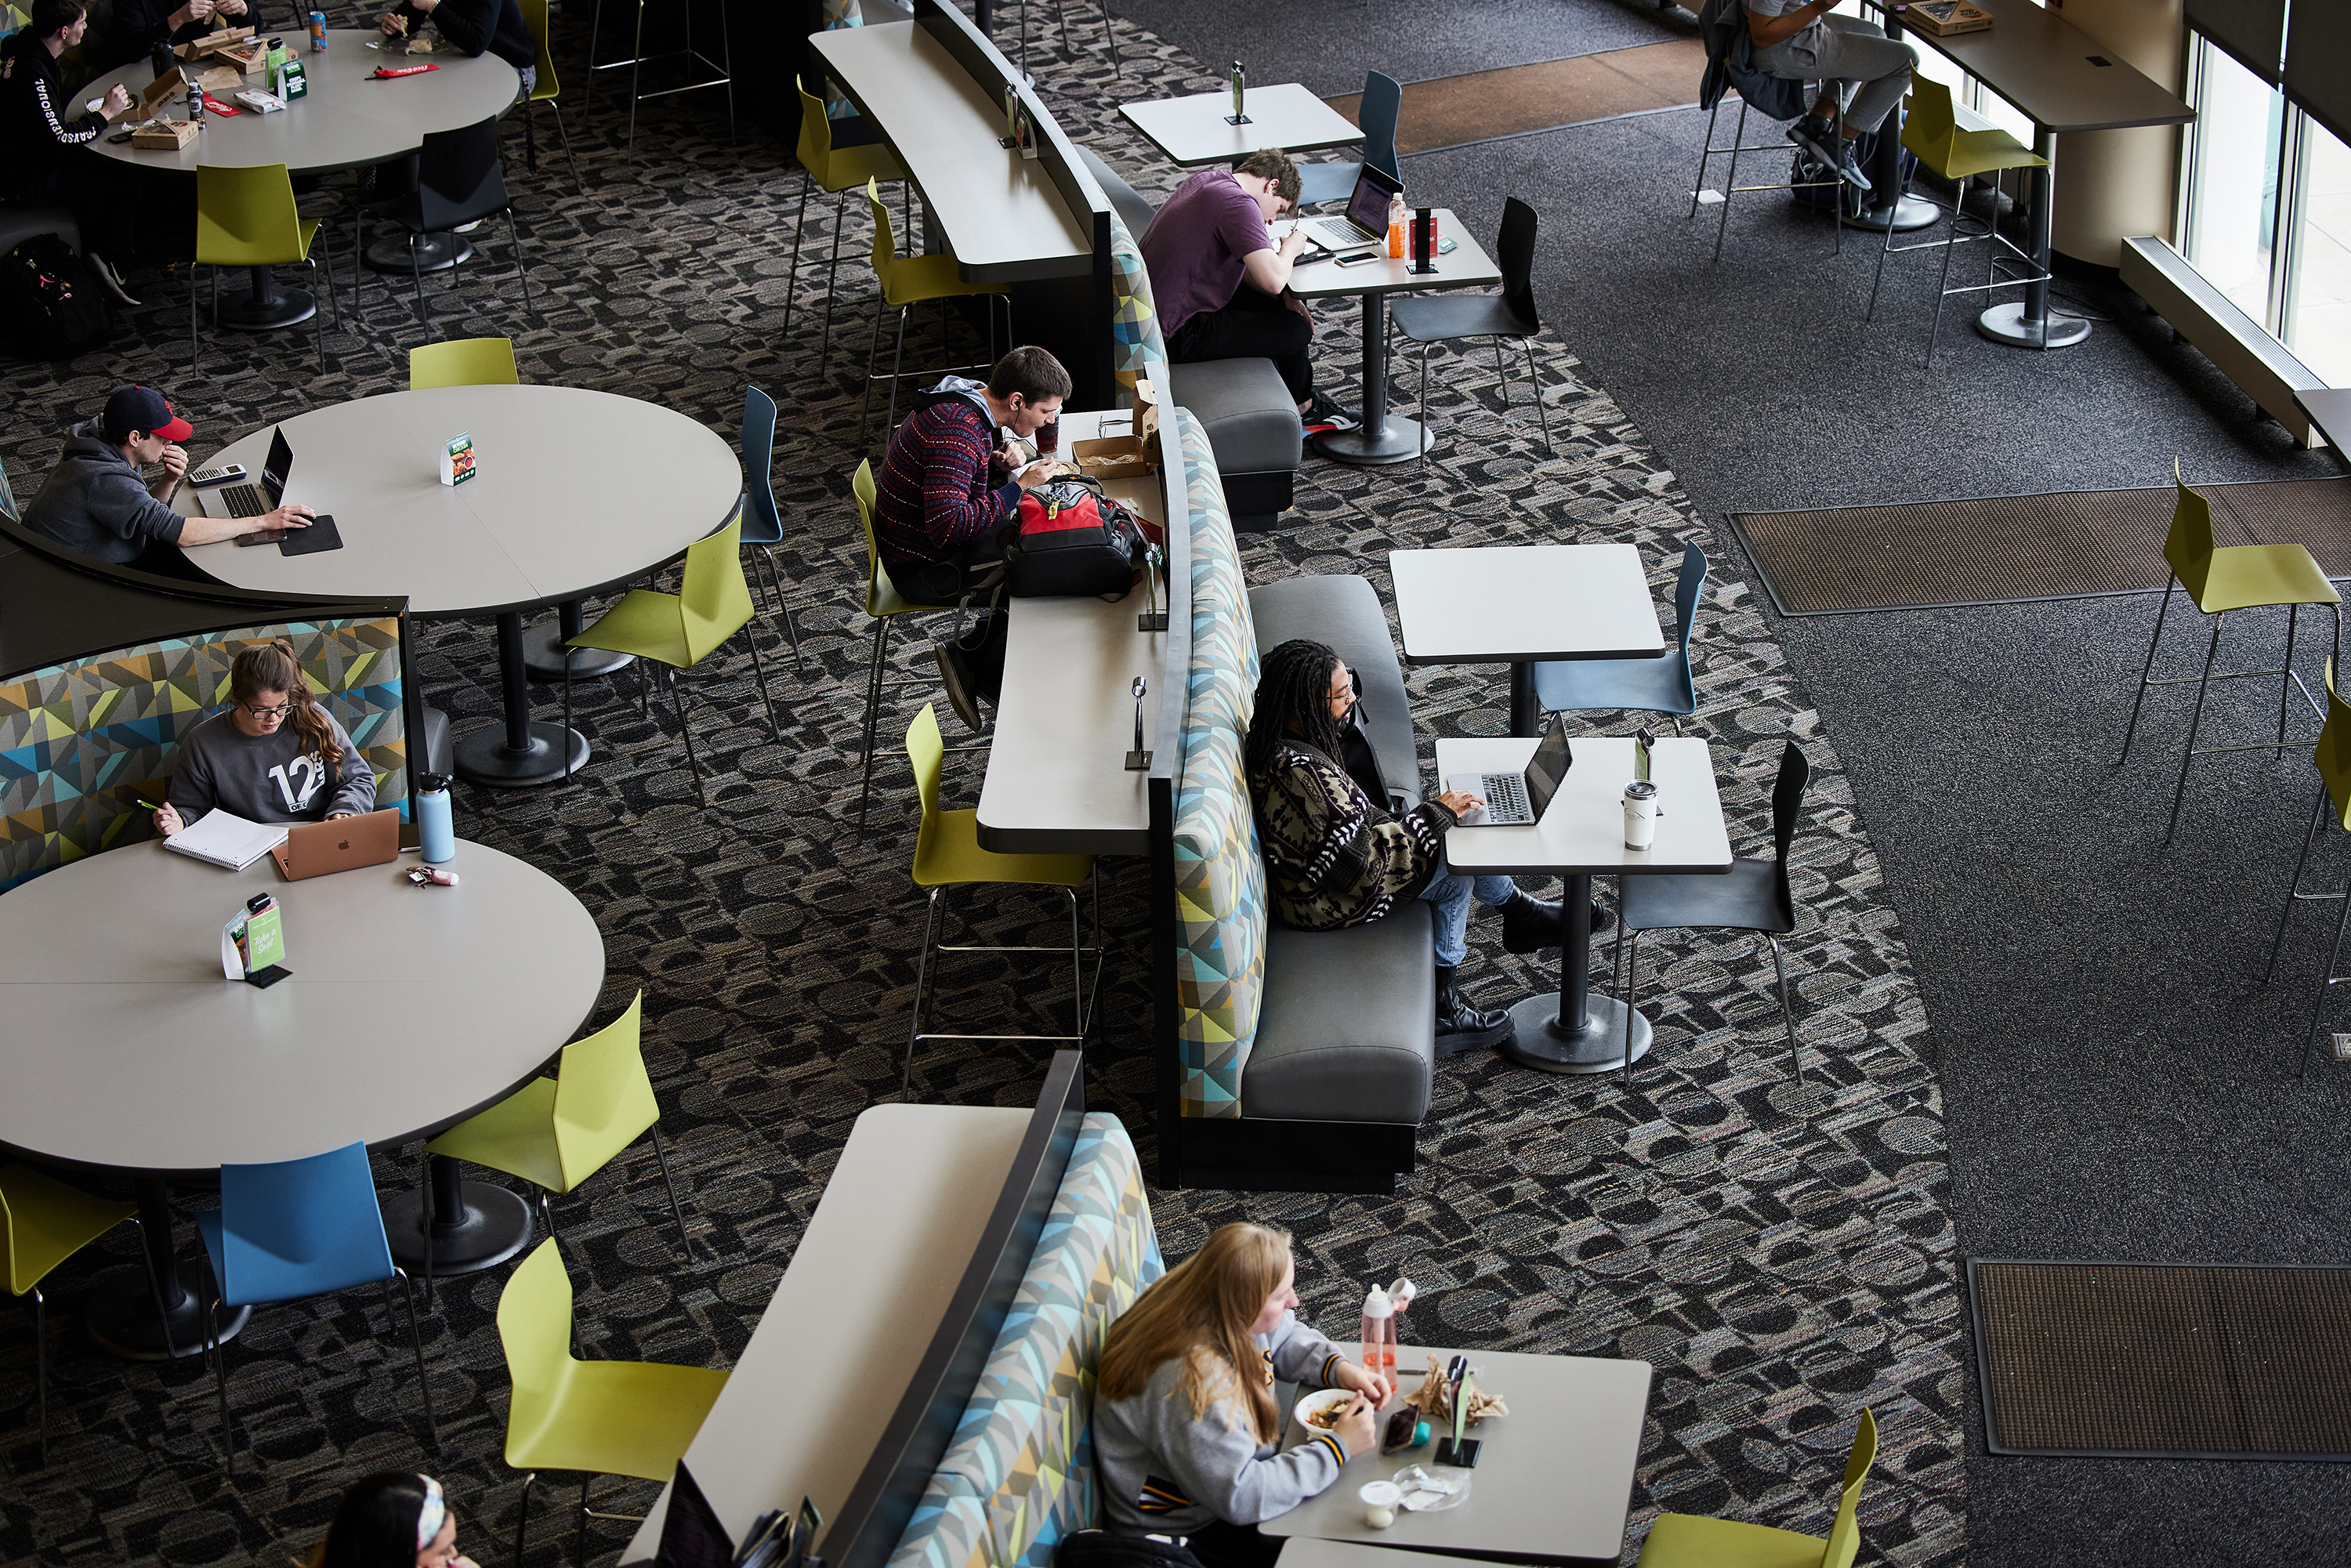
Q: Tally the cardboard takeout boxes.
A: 6